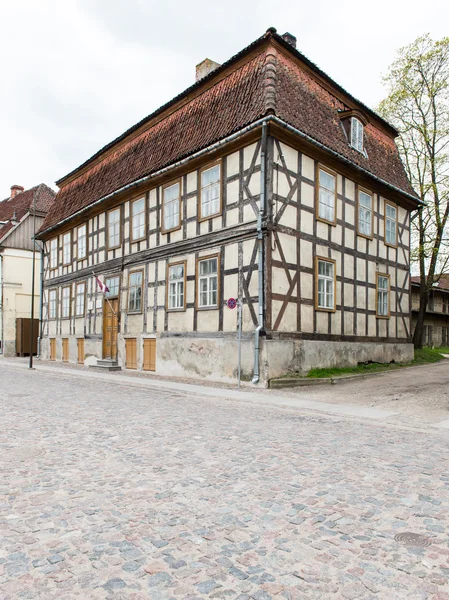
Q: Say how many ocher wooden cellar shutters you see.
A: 5